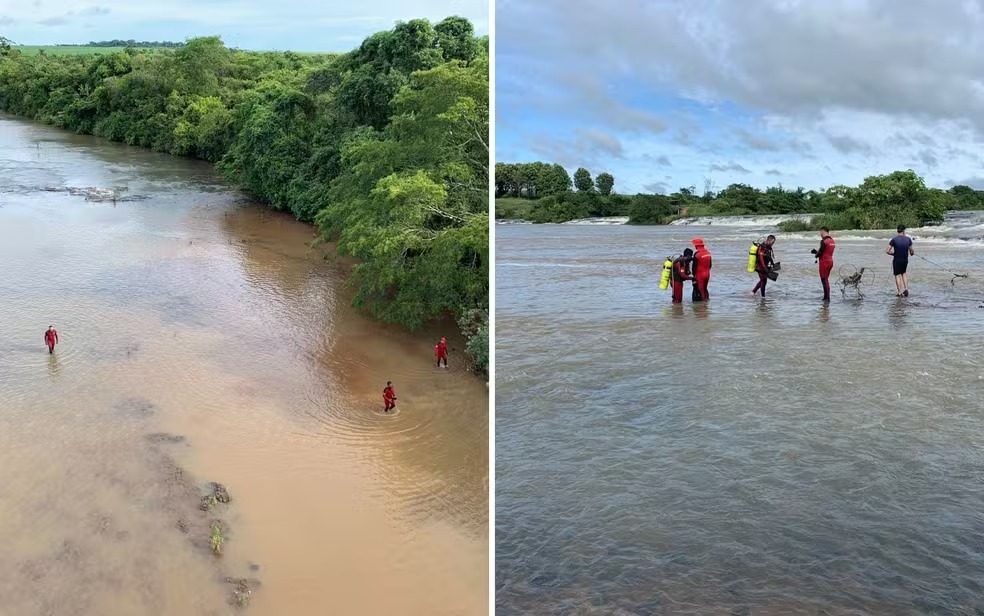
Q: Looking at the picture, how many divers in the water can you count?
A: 7